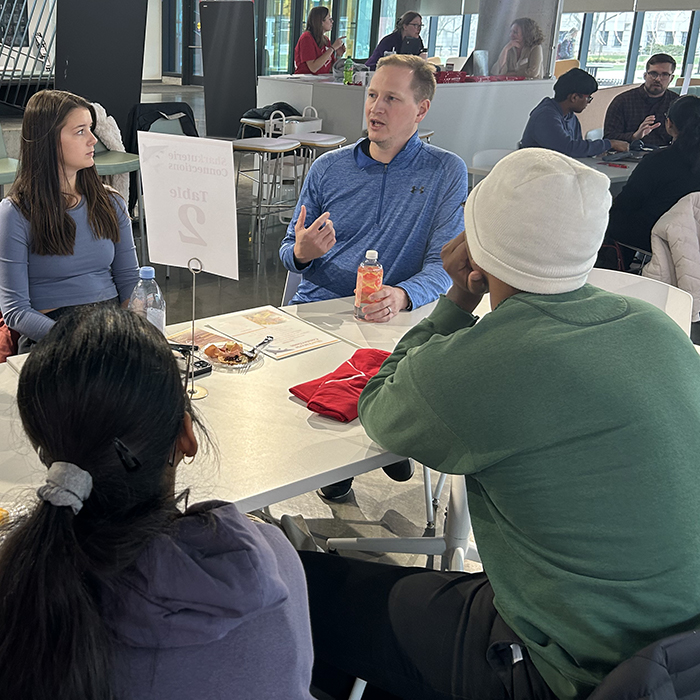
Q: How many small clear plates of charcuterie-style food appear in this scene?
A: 1